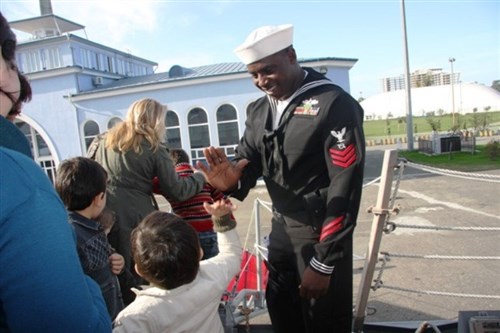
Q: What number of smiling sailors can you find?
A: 1